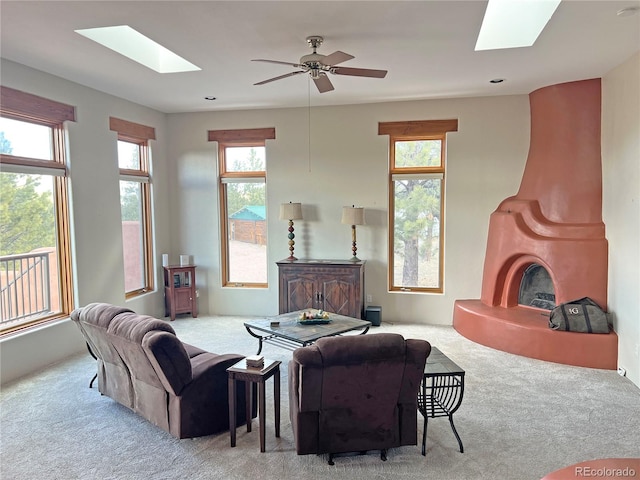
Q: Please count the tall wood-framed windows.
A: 4